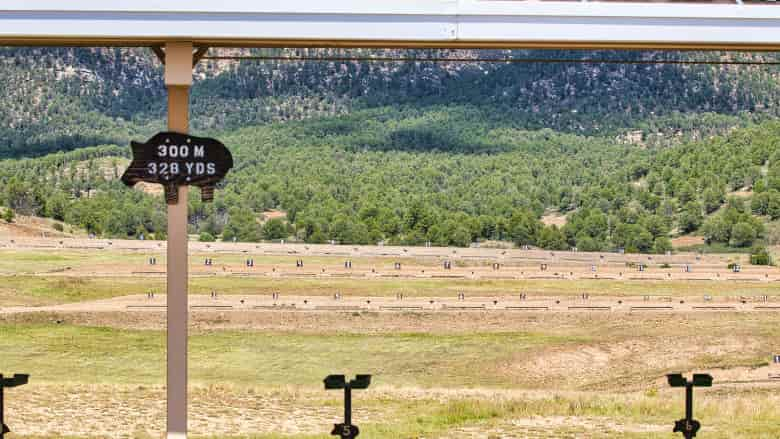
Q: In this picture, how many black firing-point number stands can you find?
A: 3